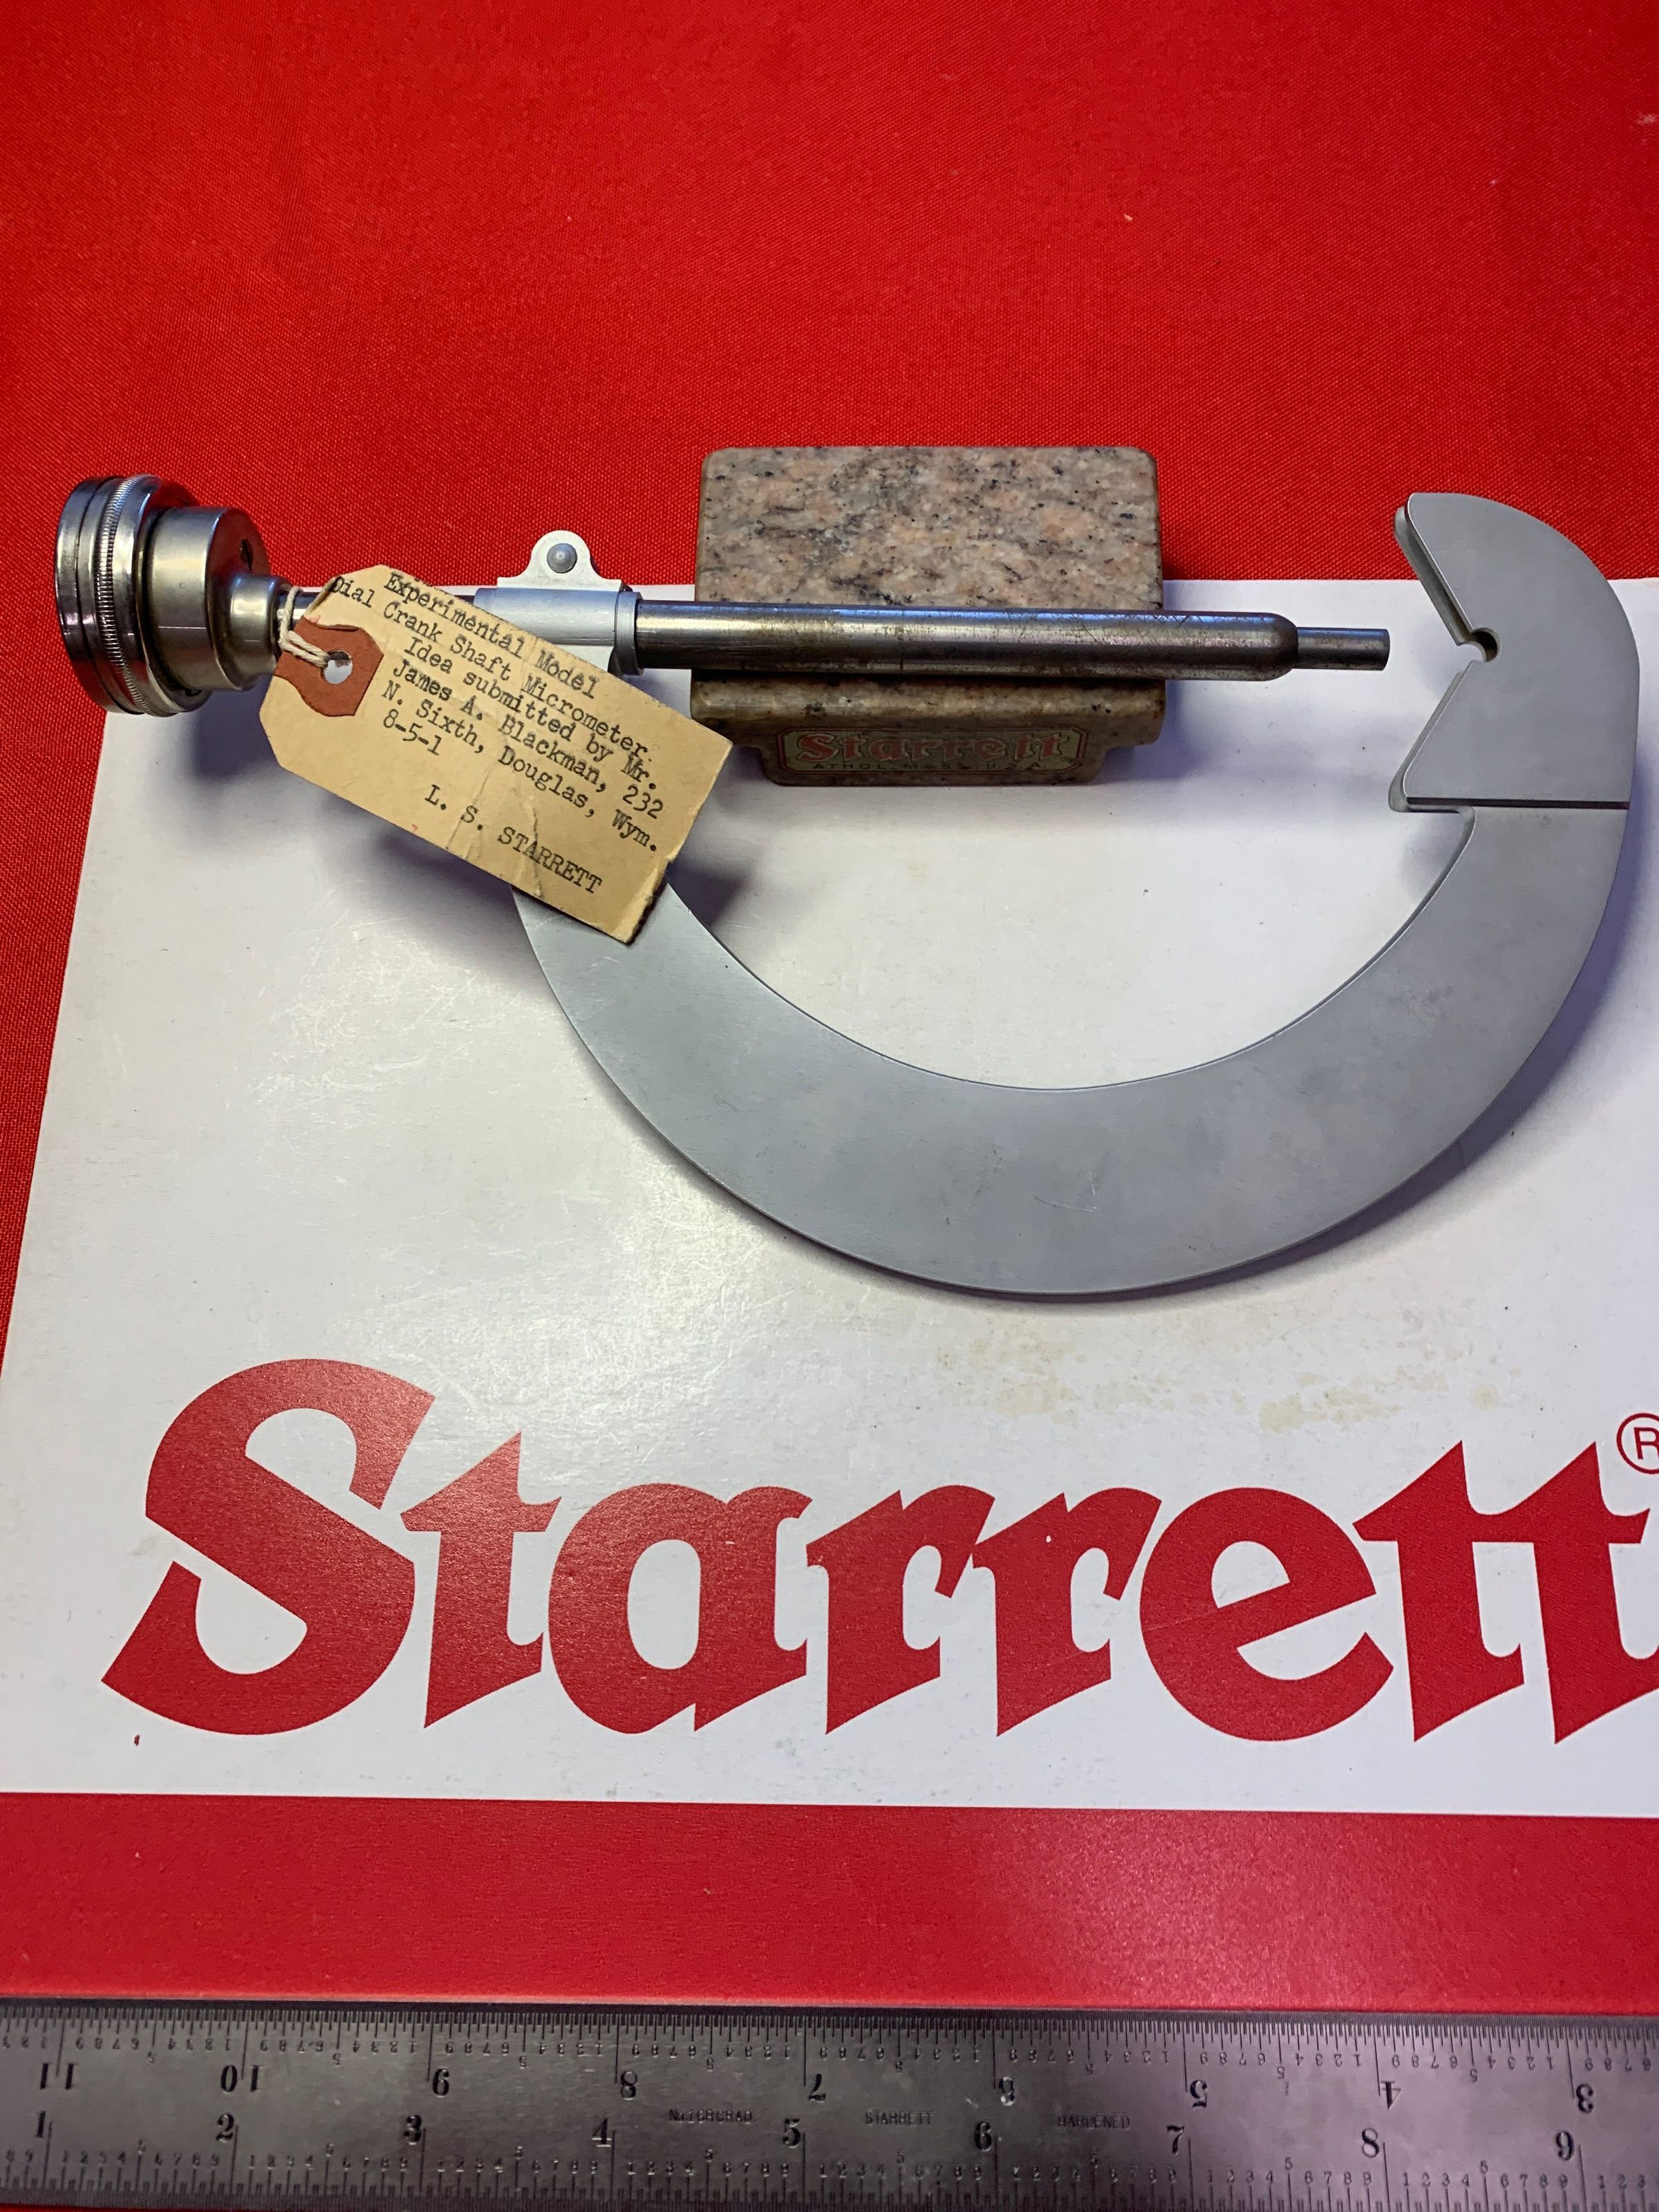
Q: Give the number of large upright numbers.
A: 9